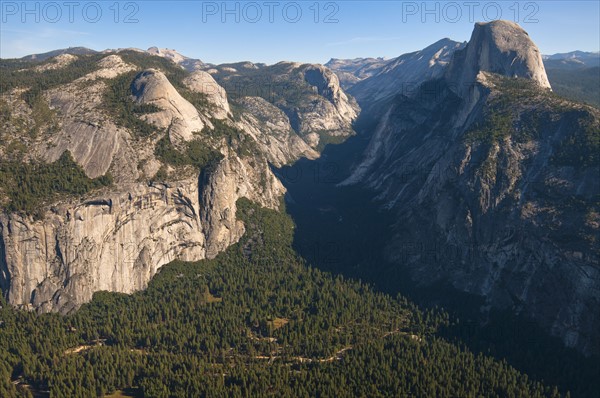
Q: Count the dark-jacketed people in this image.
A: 0